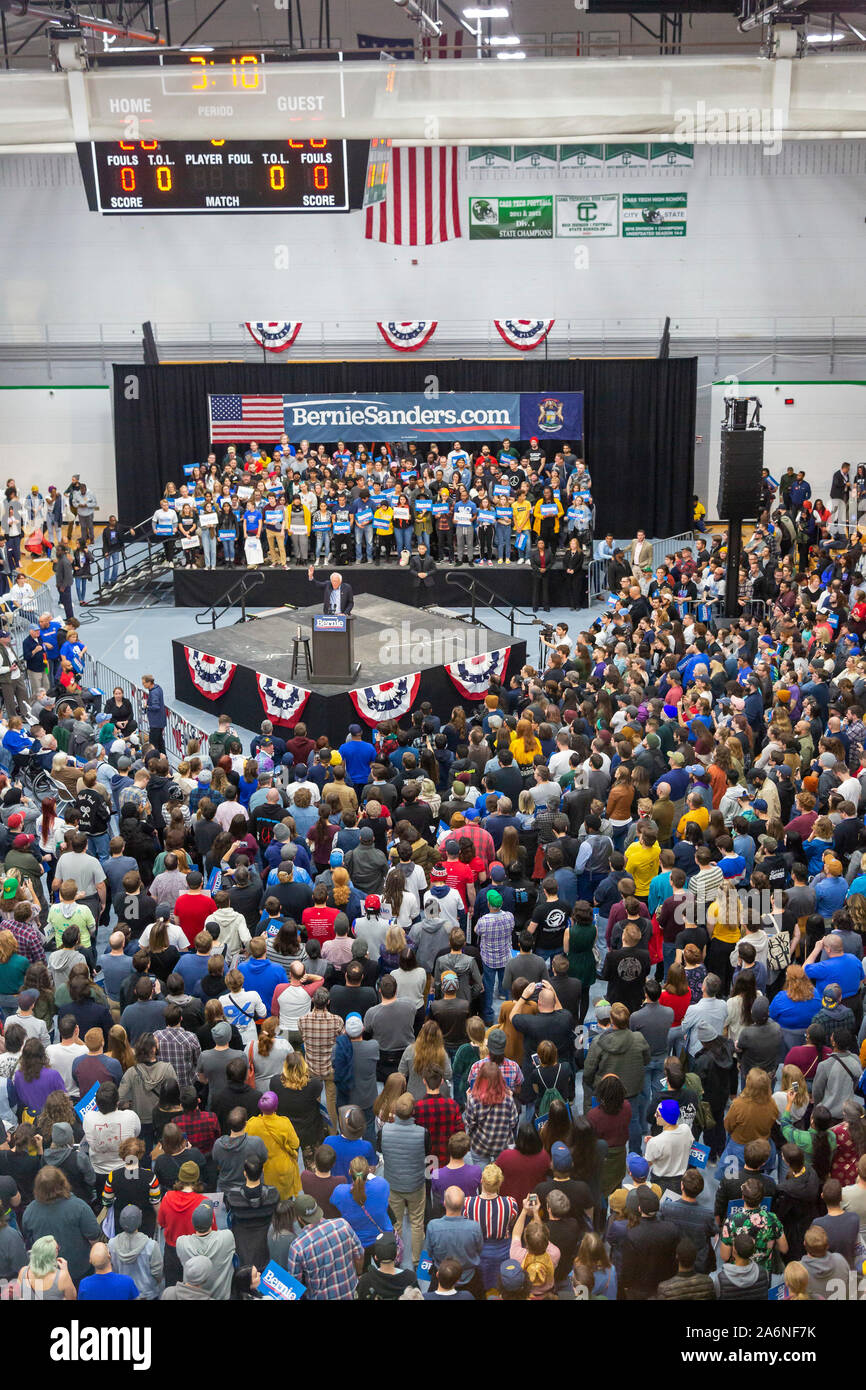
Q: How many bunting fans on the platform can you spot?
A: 4